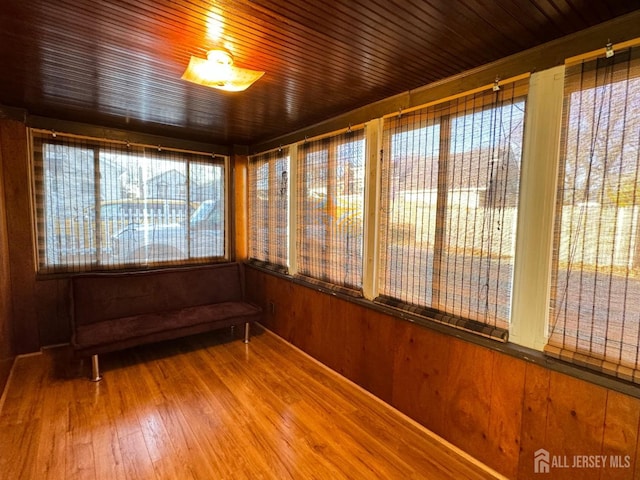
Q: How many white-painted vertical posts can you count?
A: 3